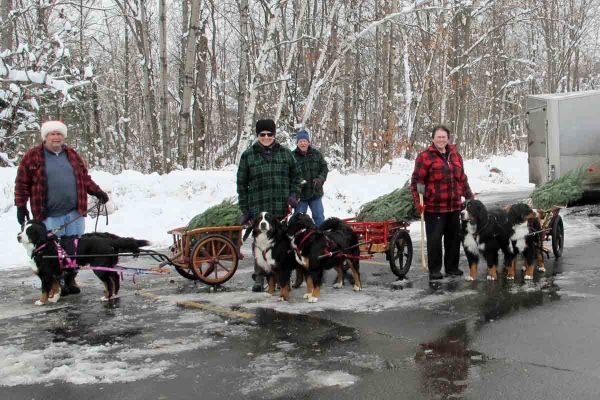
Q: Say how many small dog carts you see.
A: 3